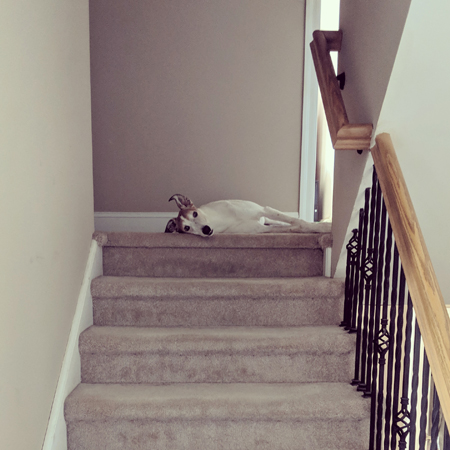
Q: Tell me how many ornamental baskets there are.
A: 4